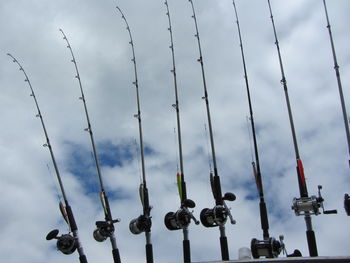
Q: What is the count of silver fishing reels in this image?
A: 1